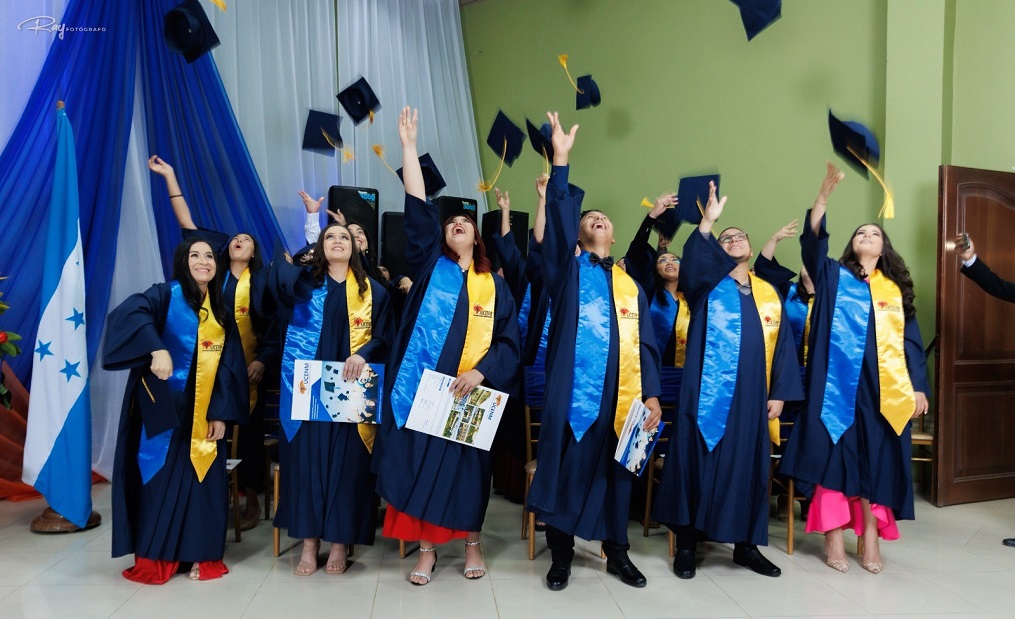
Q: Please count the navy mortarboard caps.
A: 12